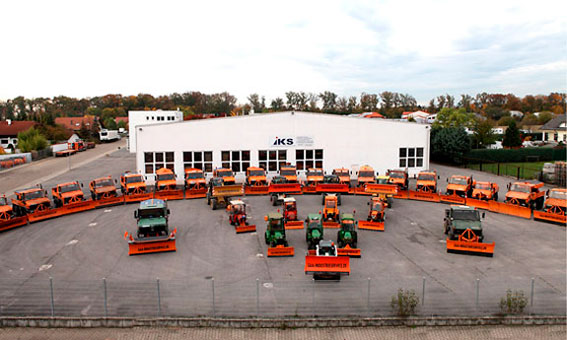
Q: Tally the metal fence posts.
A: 10